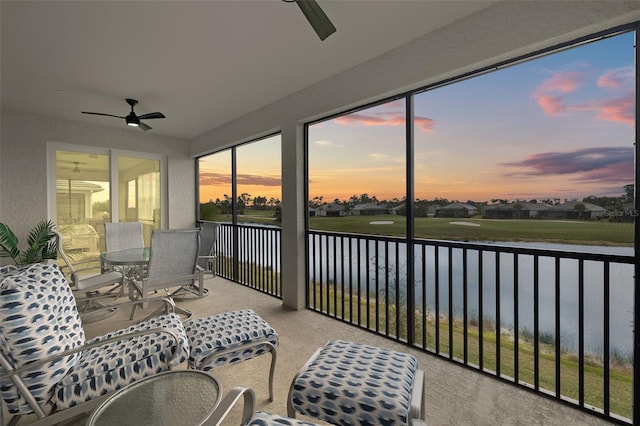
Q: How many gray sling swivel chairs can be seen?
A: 4